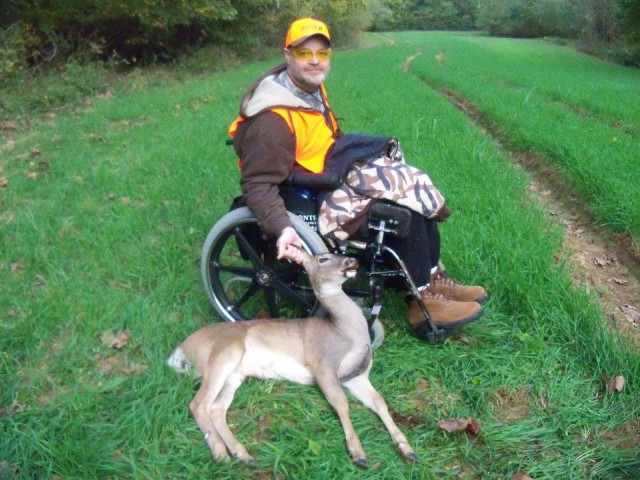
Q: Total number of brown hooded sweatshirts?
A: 1